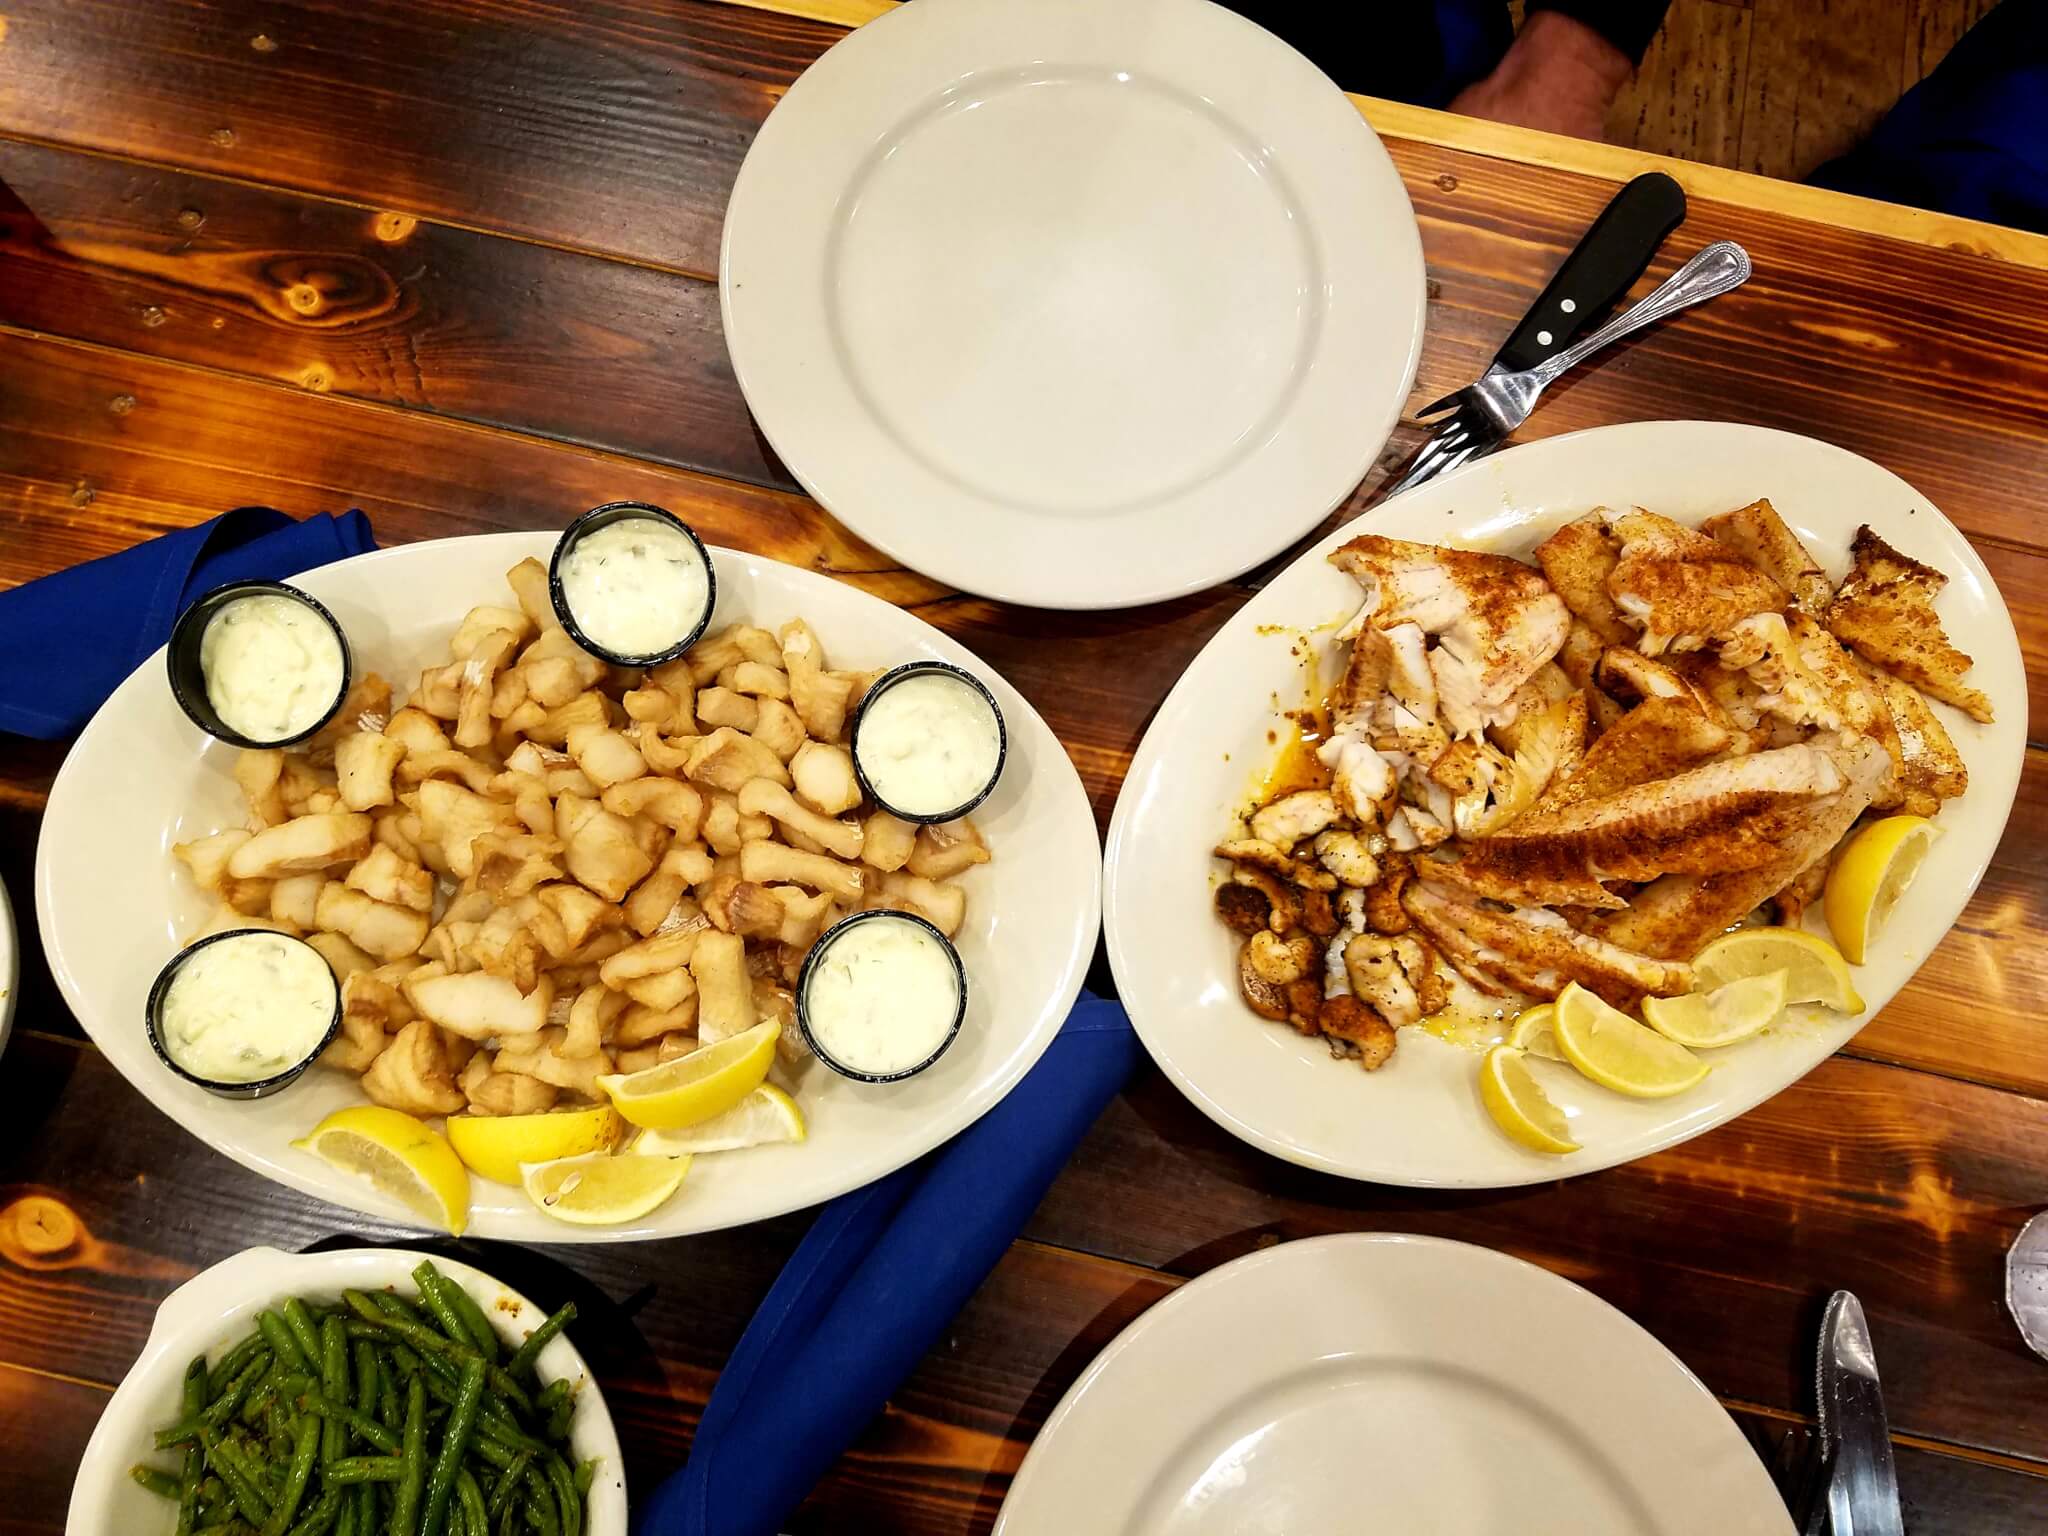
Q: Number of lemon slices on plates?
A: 11